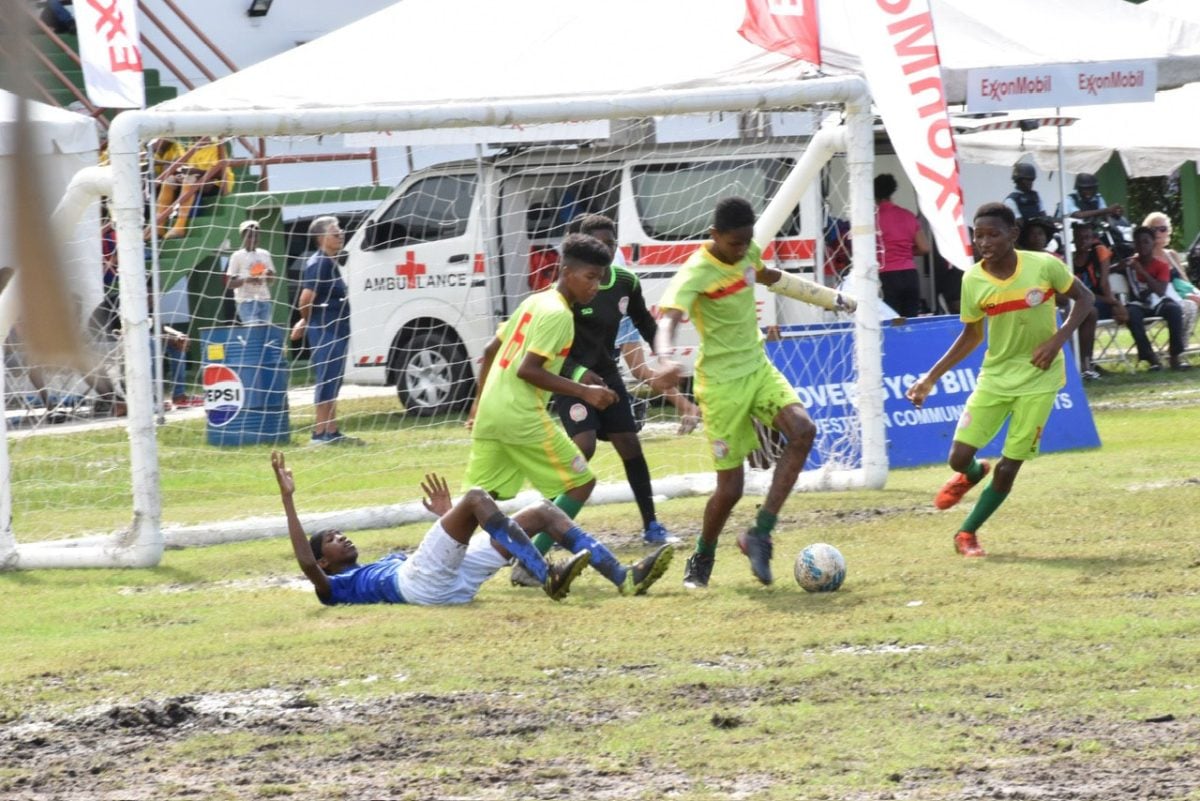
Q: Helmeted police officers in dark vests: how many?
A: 2